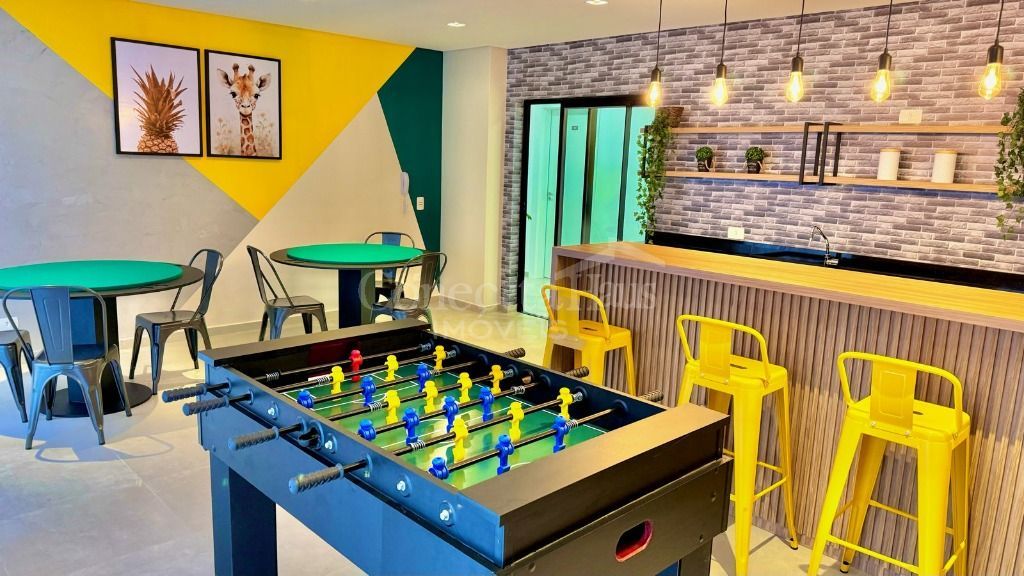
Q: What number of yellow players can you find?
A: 10